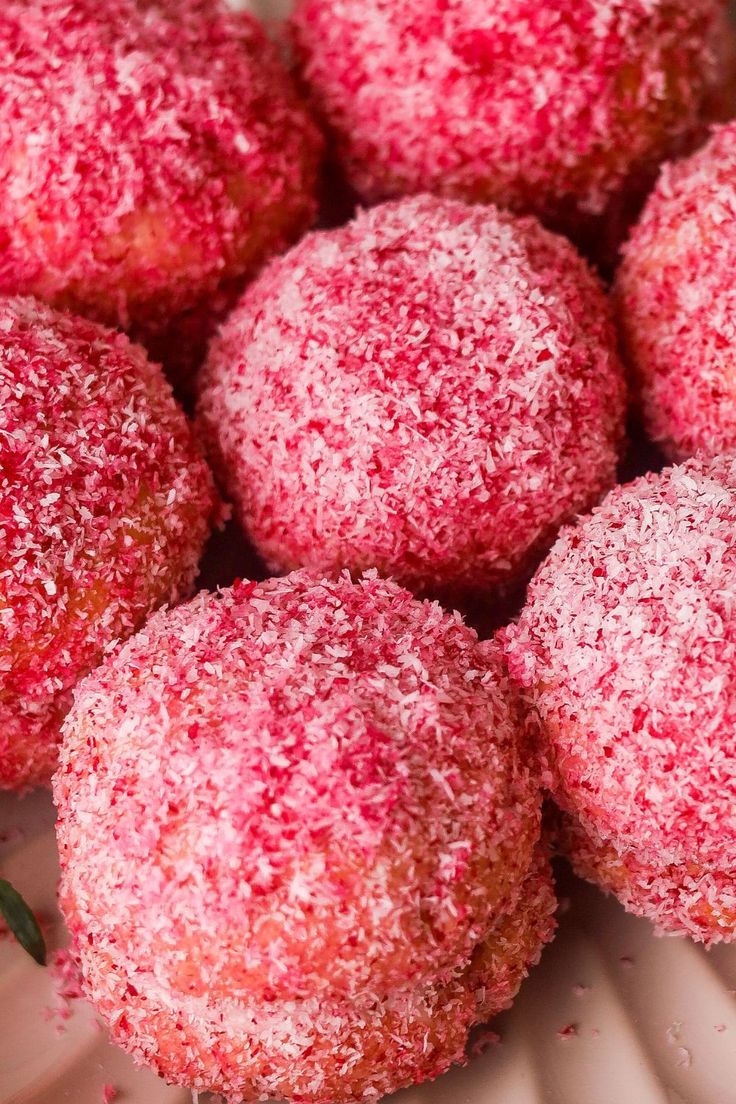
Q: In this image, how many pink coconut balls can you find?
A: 7